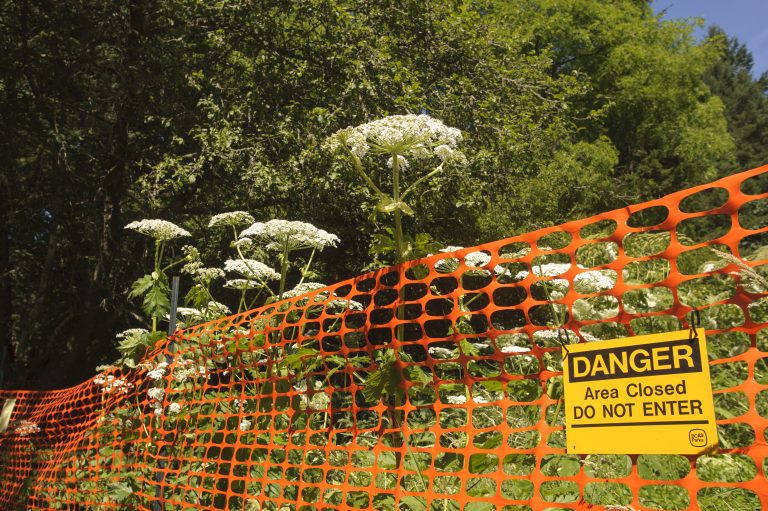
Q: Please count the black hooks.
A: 2